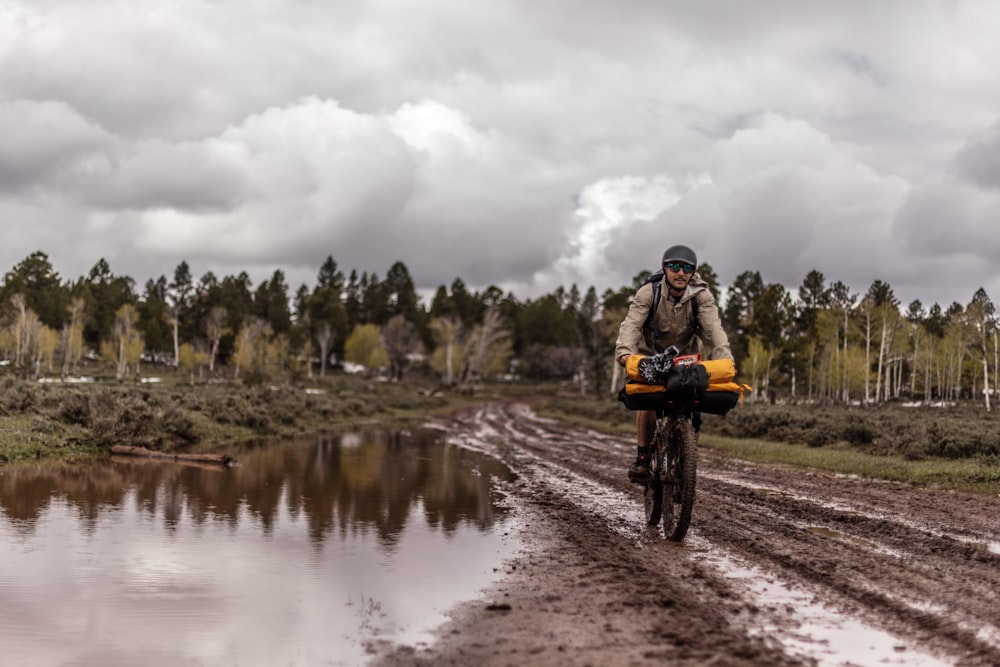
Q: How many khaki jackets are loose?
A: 1